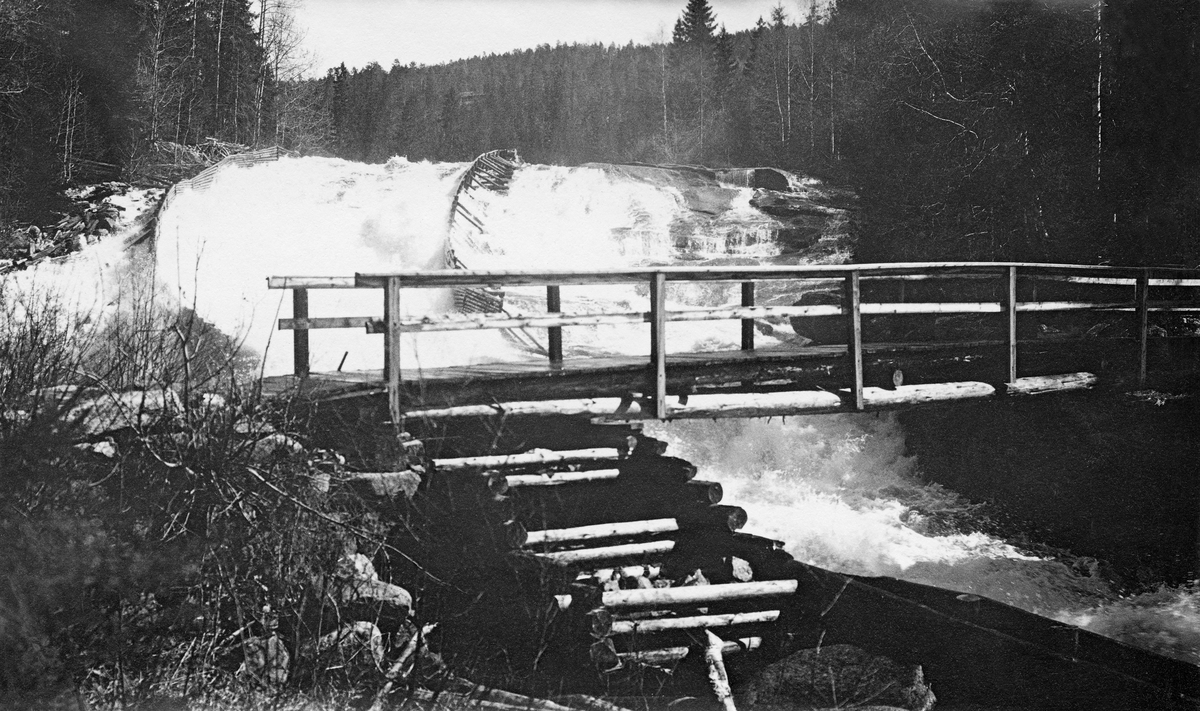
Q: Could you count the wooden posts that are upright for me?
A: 8